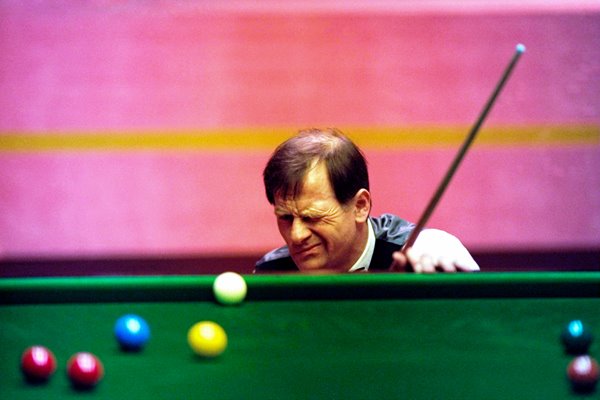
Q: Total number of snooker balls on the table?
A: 7